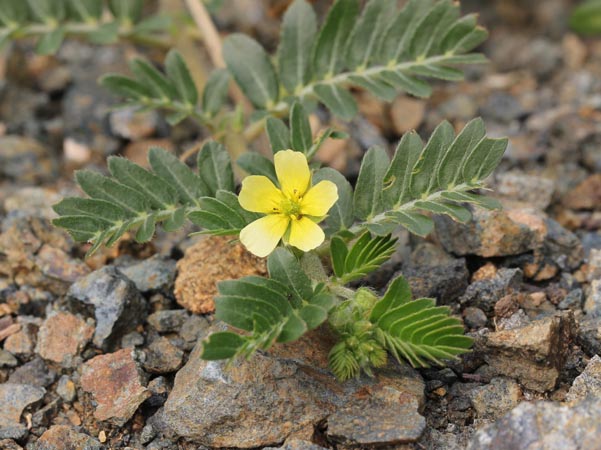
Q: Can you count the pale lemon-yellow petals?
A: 5